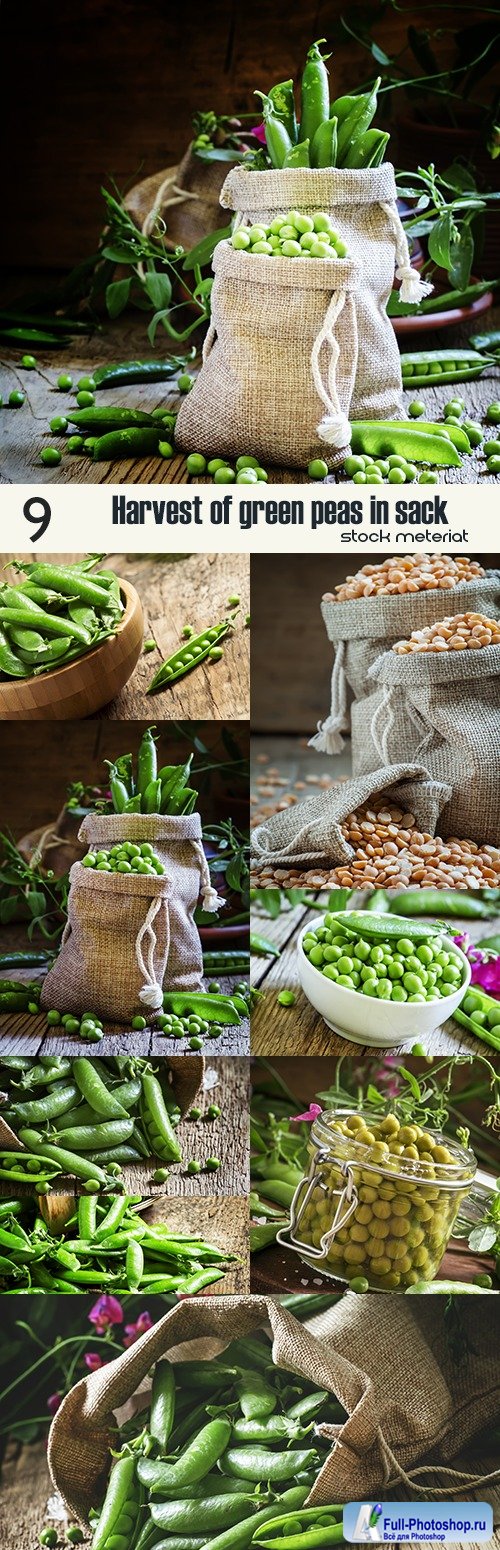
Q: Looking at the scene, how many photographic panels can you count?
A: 9